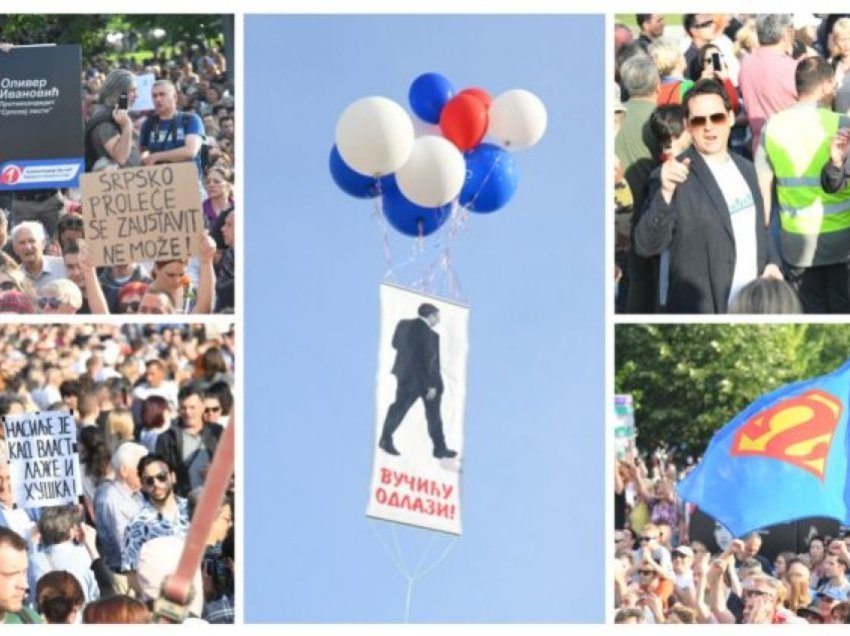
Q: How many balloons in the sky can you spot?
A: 9